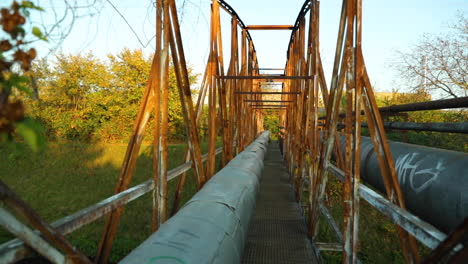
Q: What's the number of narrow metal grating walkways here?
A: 1